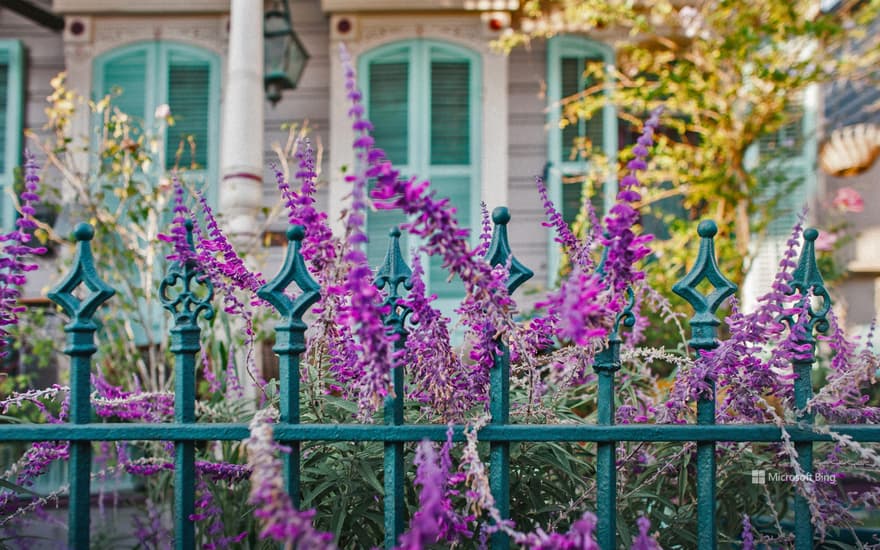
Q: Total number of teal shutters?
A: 7